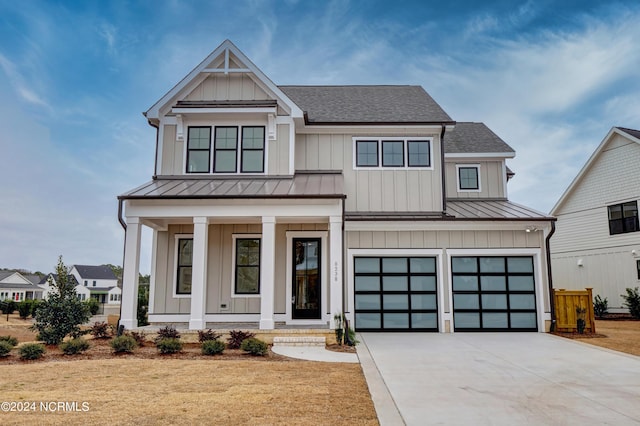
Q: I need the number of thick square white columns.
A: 4